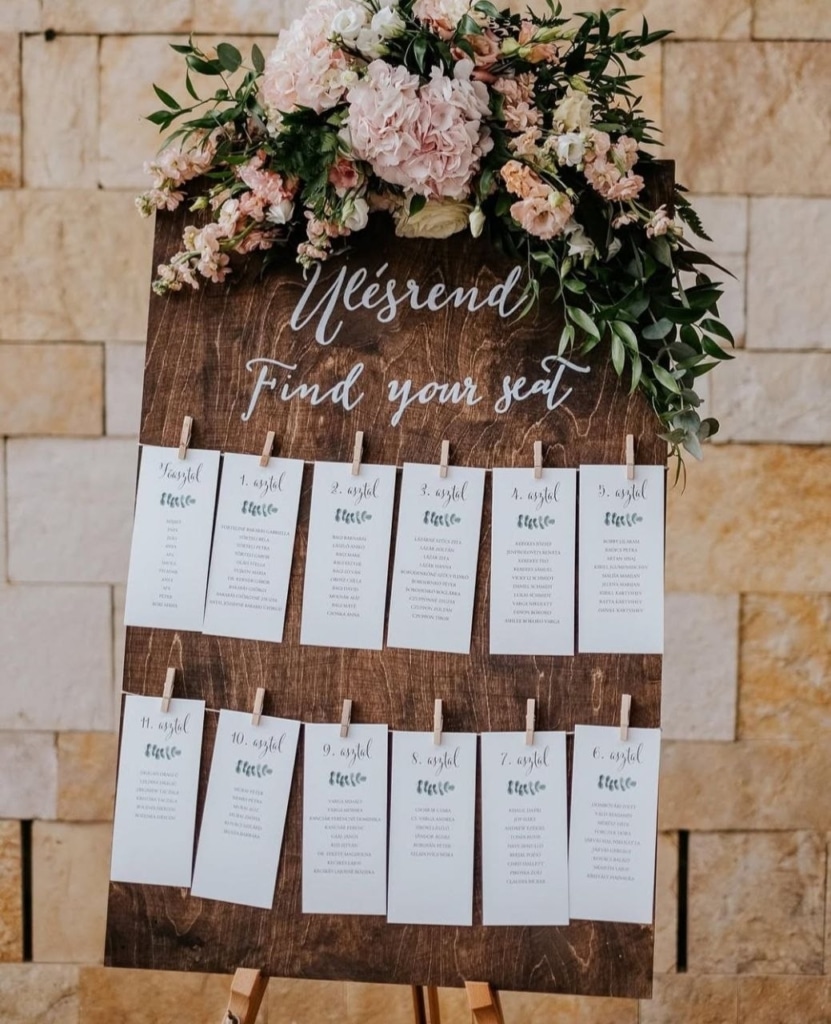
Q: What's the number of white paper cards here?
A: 12